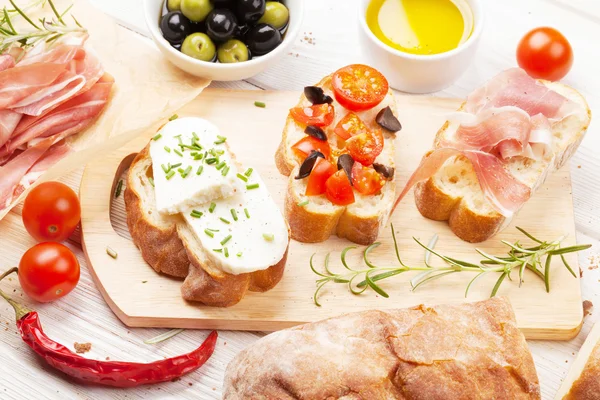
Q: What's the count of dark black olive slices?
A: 6